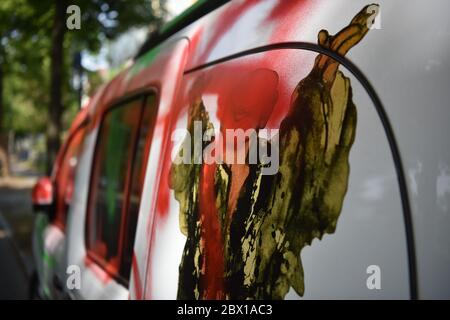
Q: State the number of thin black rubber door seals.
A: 1